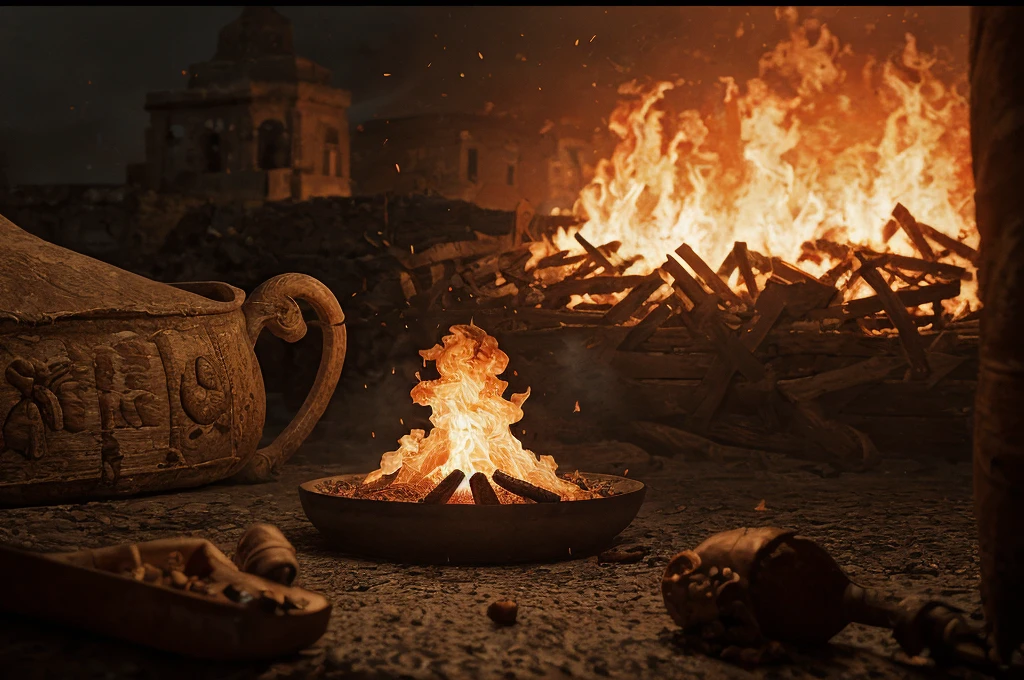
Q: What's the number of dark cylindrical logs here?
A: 3